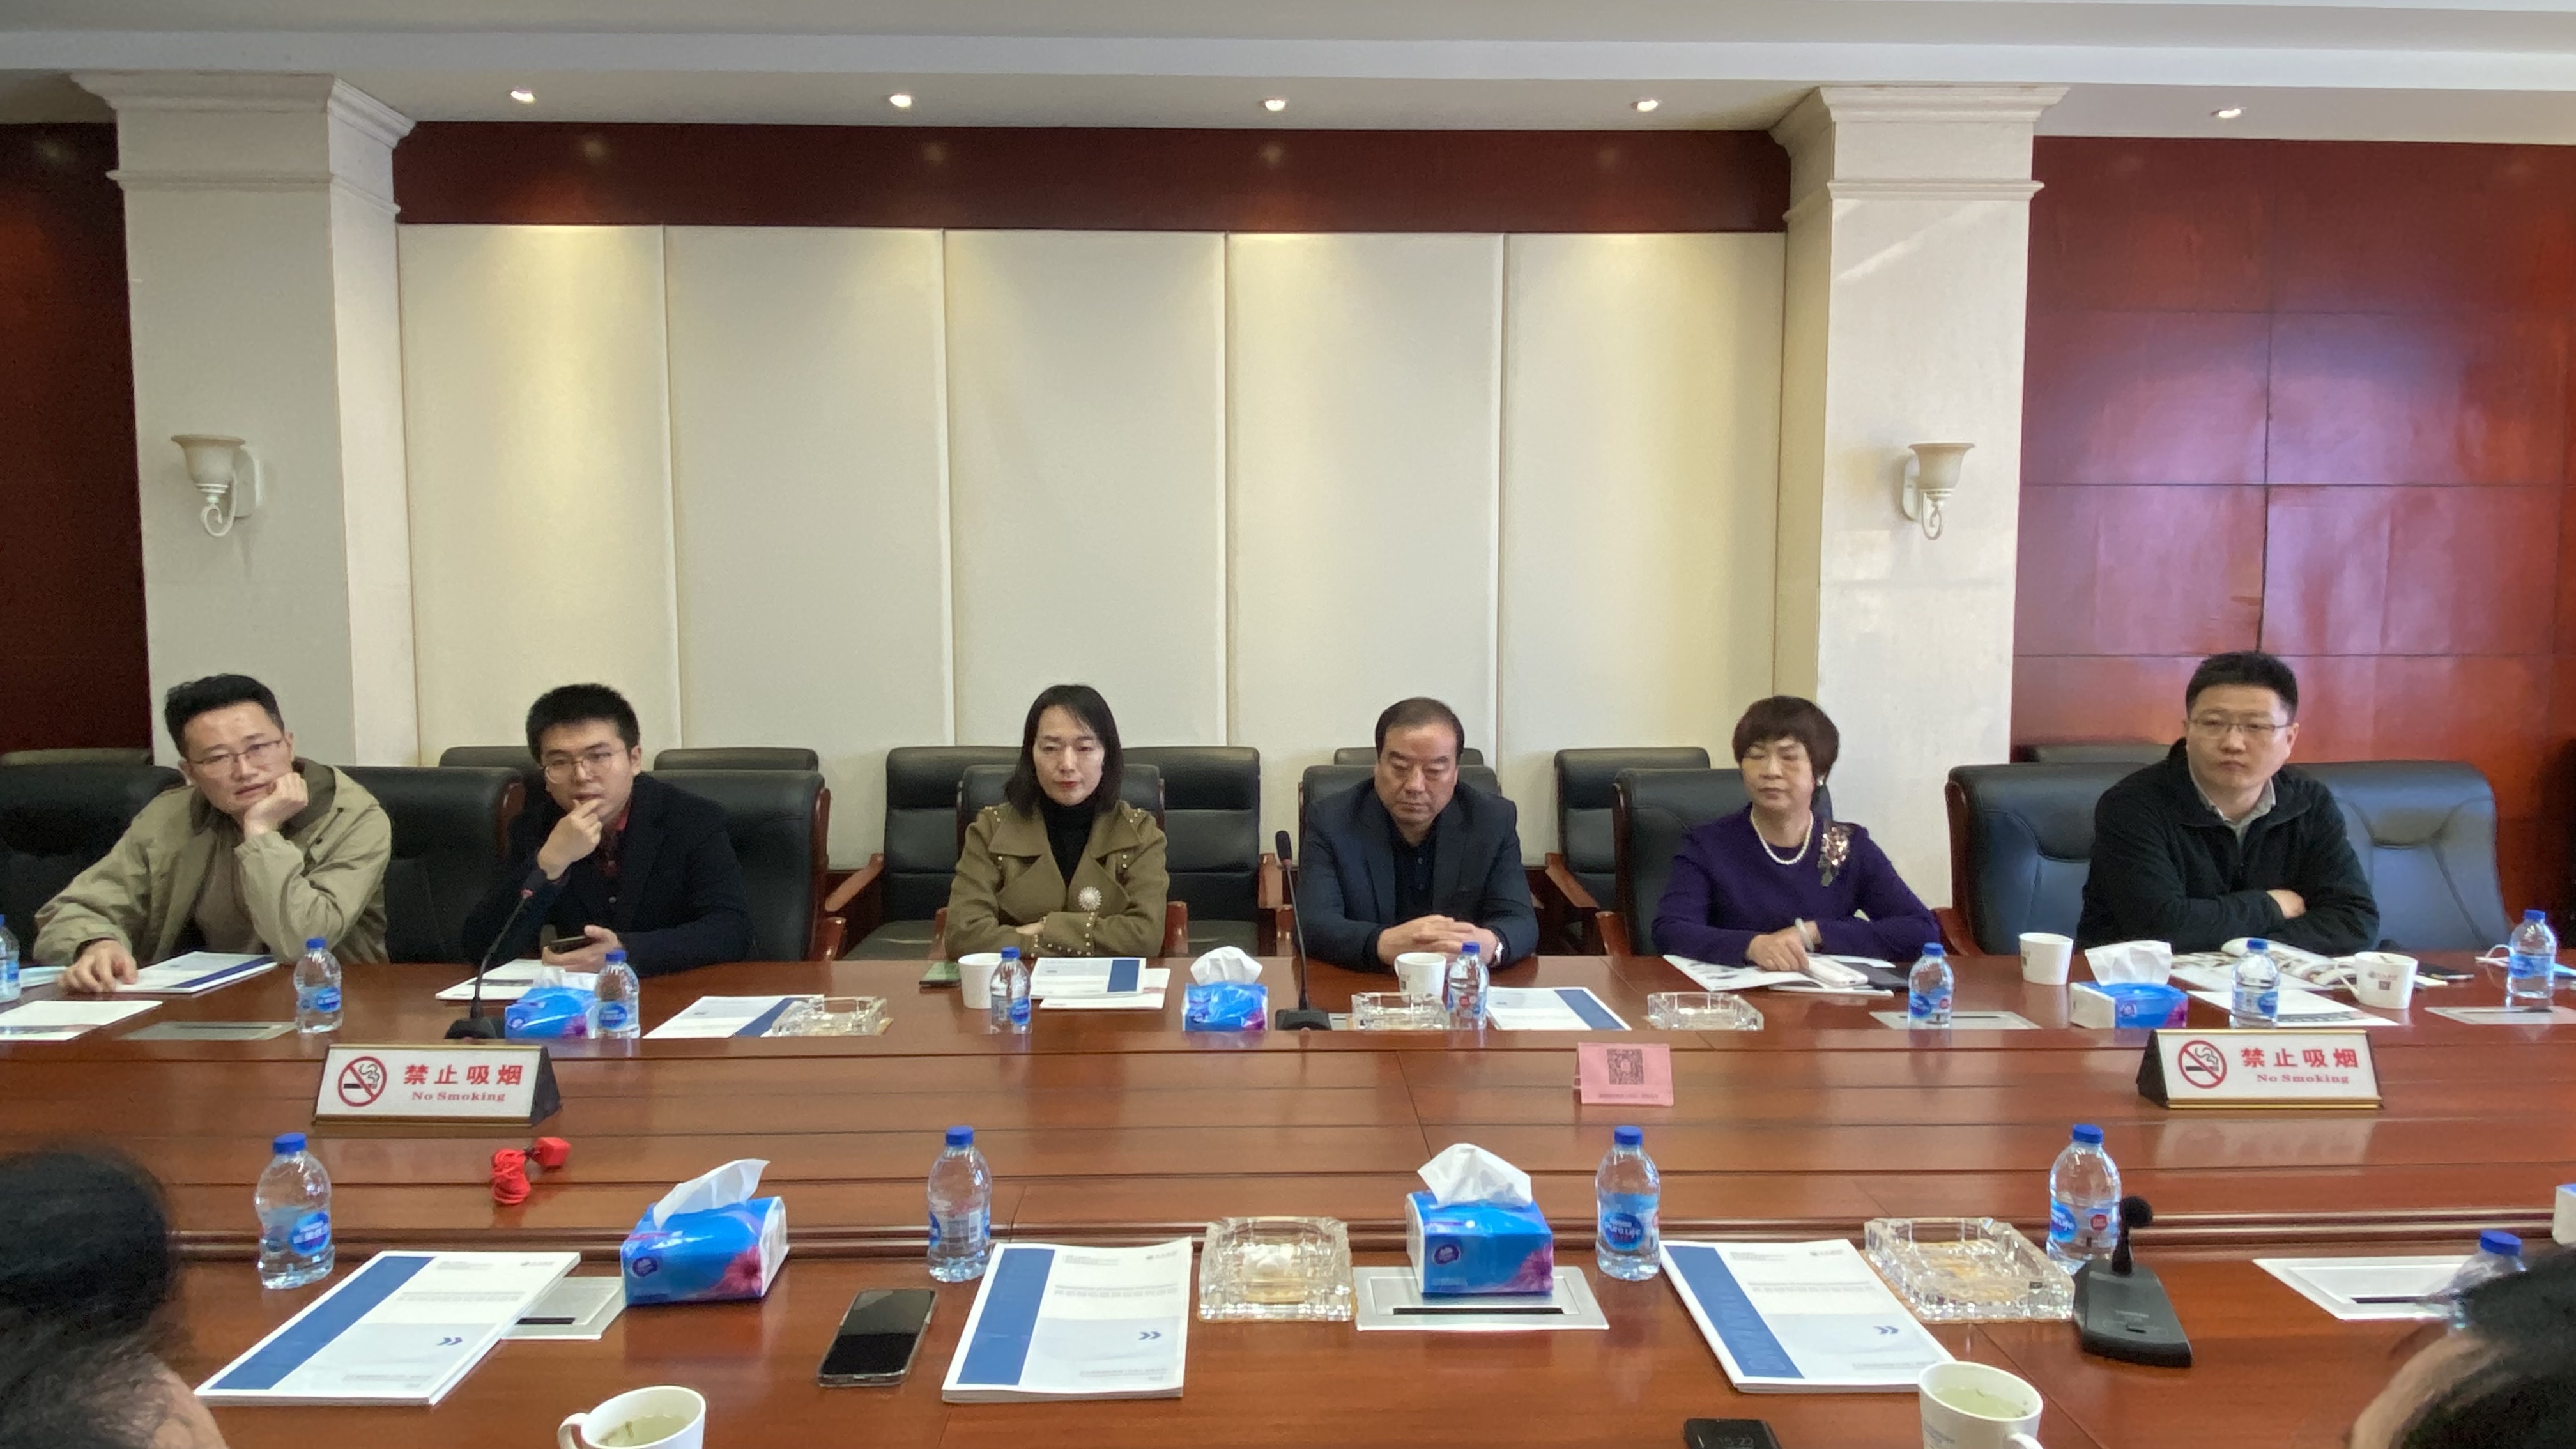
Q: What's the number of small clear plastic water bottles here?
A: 13